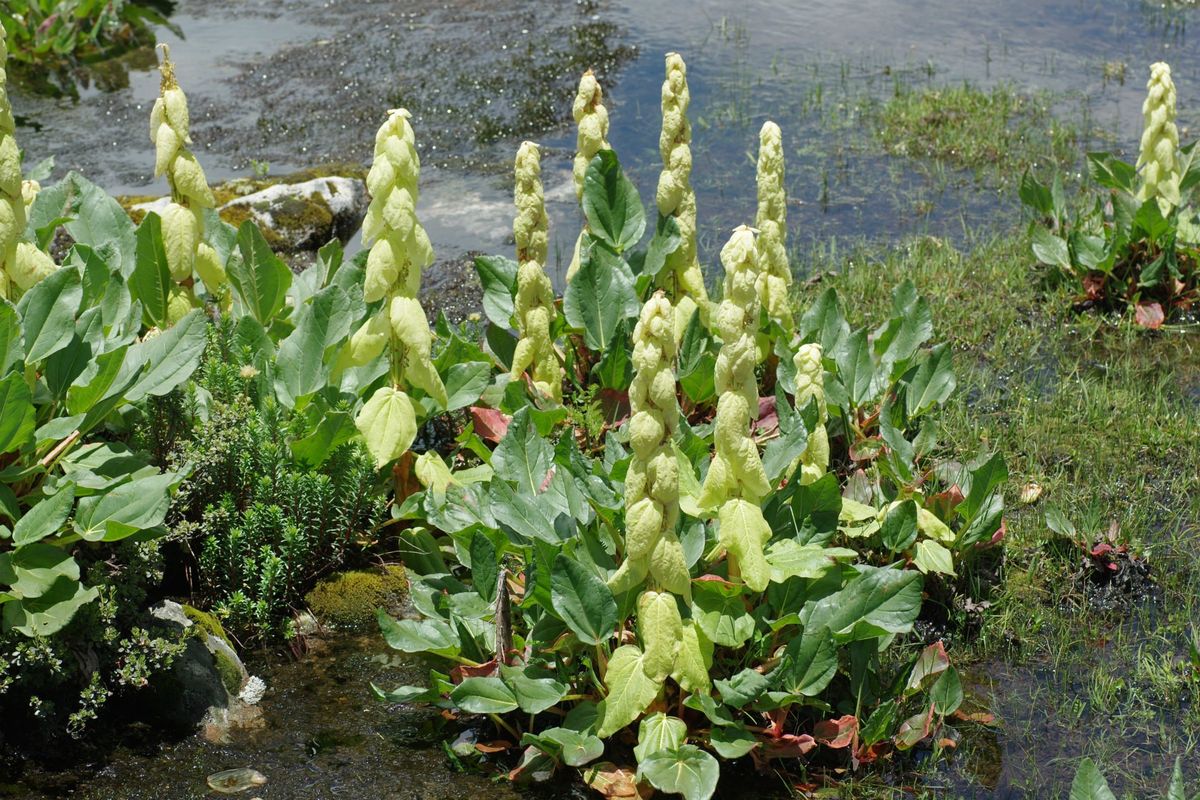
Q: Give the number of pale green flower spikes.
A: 11